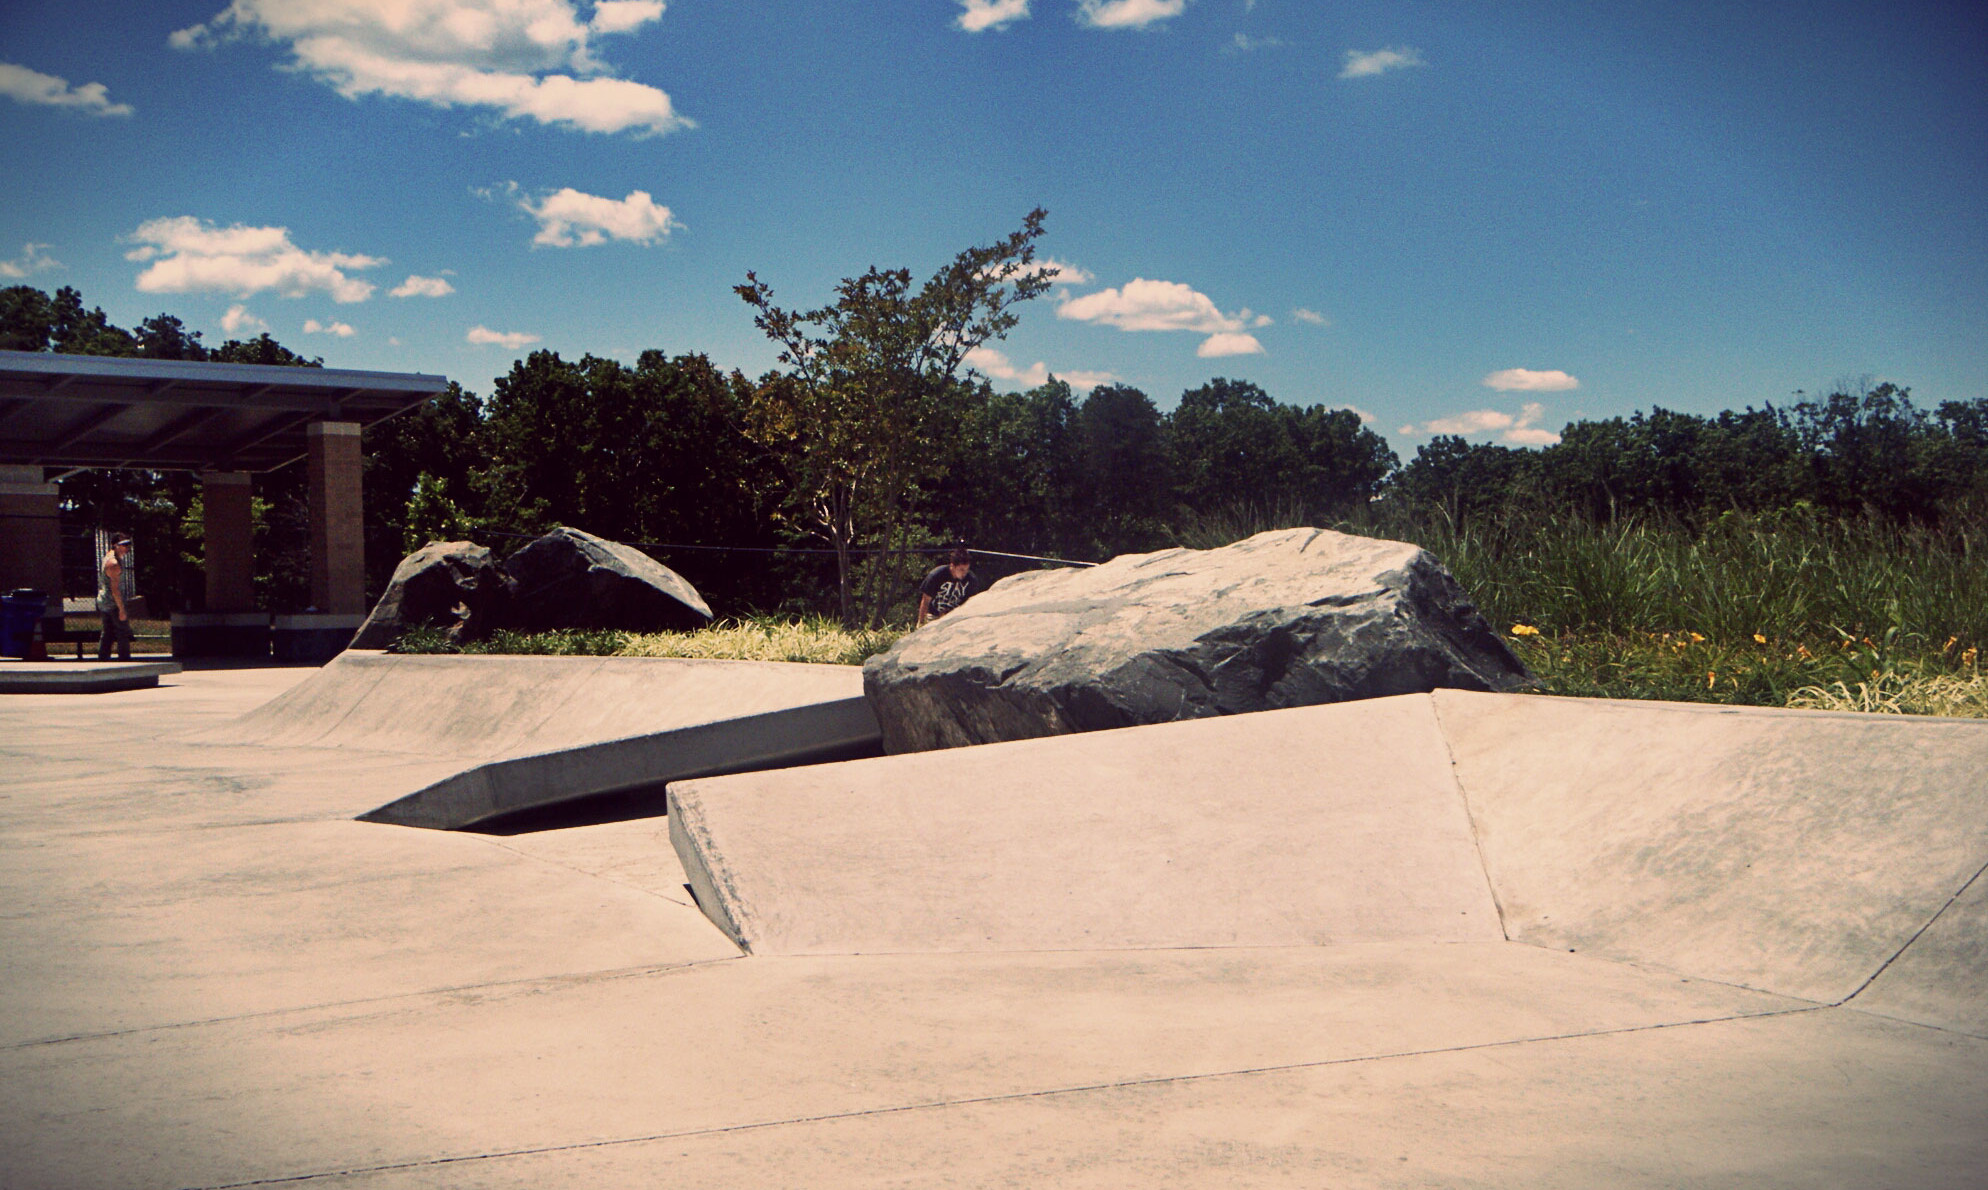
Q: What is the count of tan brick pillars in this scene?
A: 3